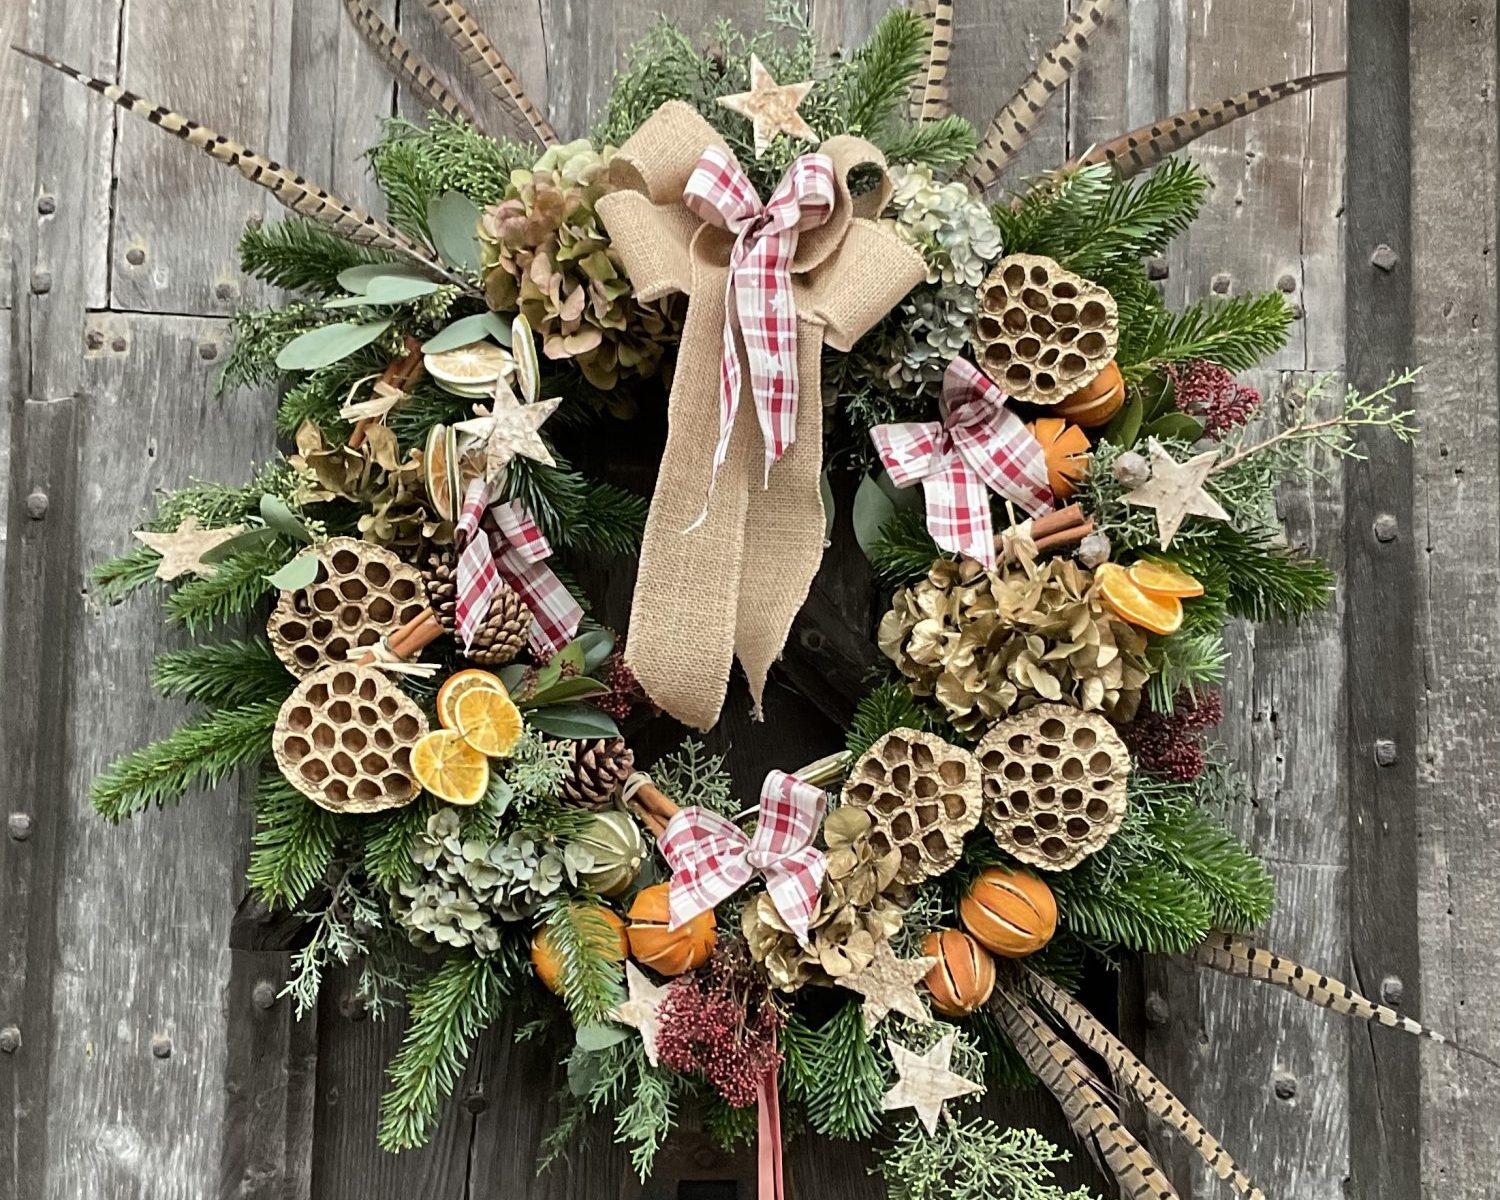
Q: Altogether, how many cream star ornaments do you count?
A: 7